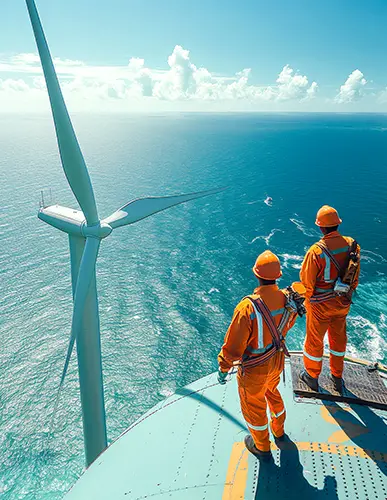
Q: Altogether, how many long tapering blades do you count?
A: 3